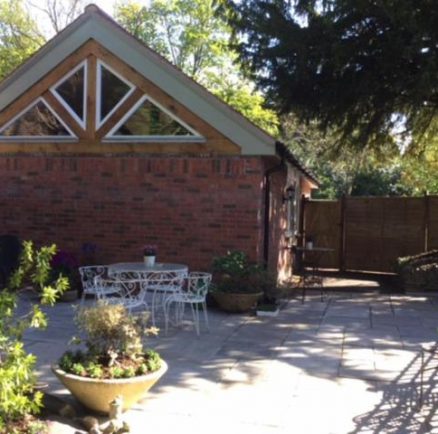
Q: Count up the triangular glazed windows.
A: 4